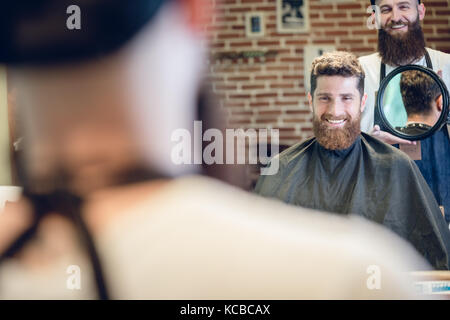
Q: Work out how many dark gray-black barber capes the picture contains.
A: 1